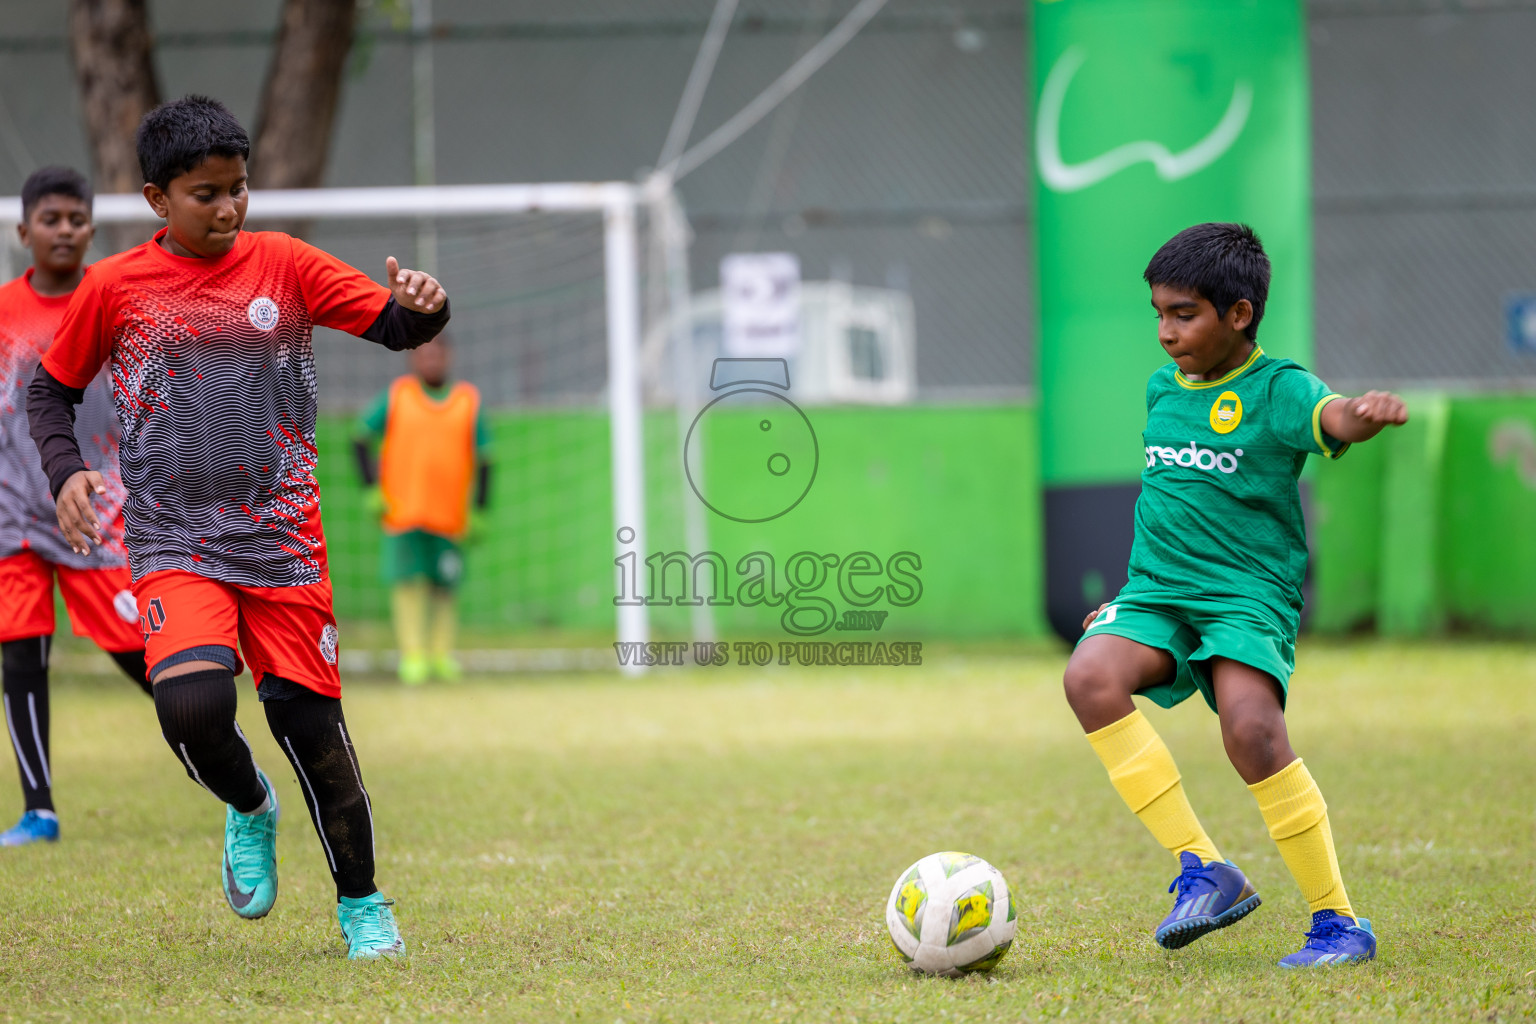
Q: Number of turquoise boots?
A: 2